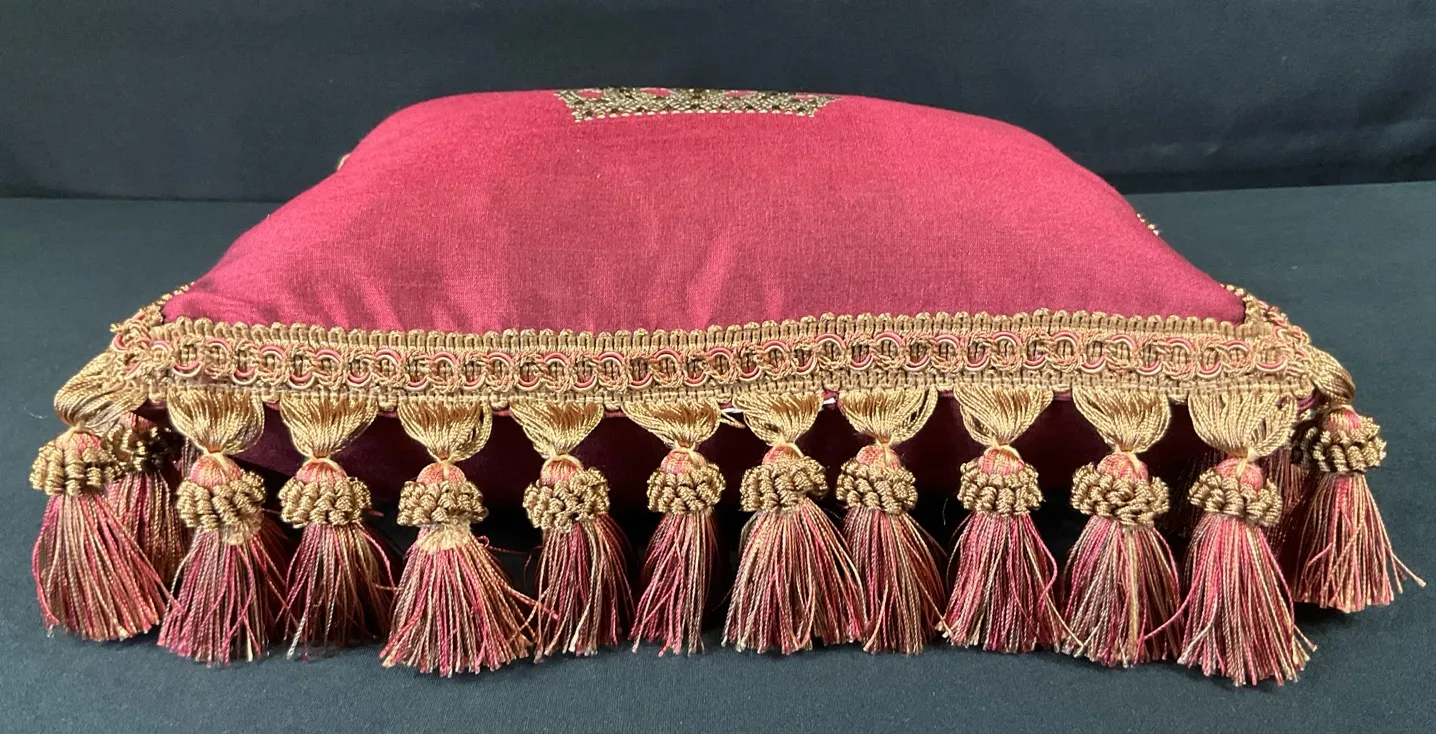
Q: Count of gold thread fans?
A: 12